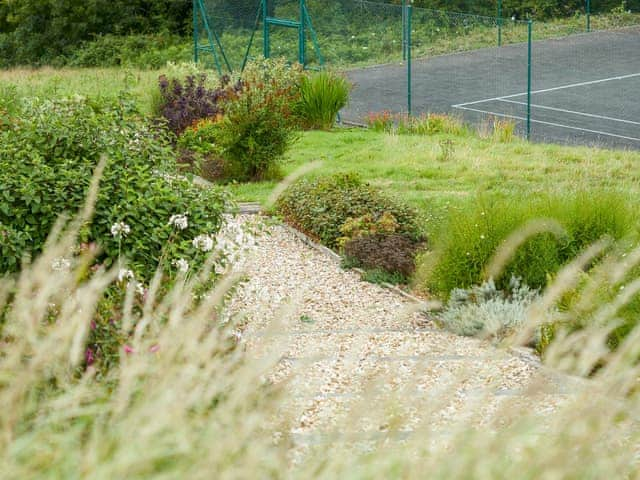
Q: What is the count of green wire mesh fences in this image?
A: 1